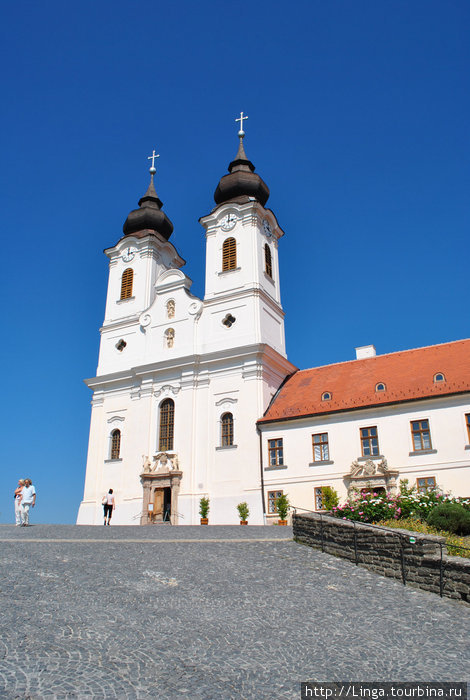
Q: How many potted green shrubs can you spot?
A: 3